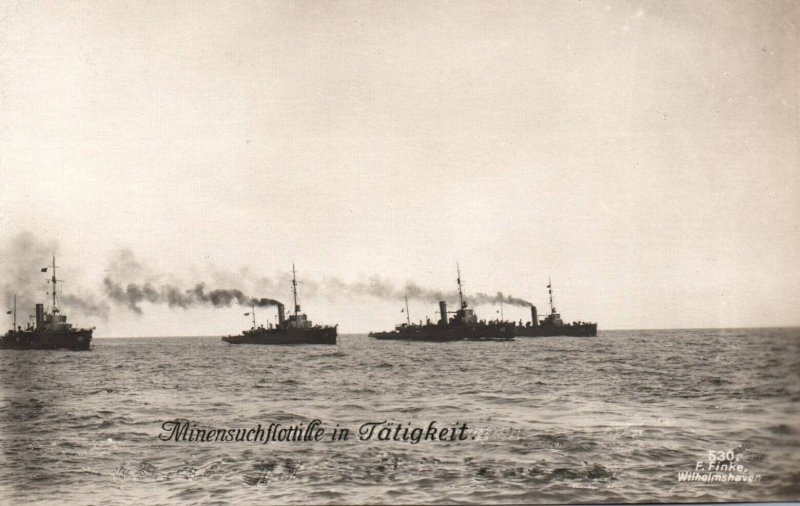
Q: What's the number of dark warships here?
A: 4